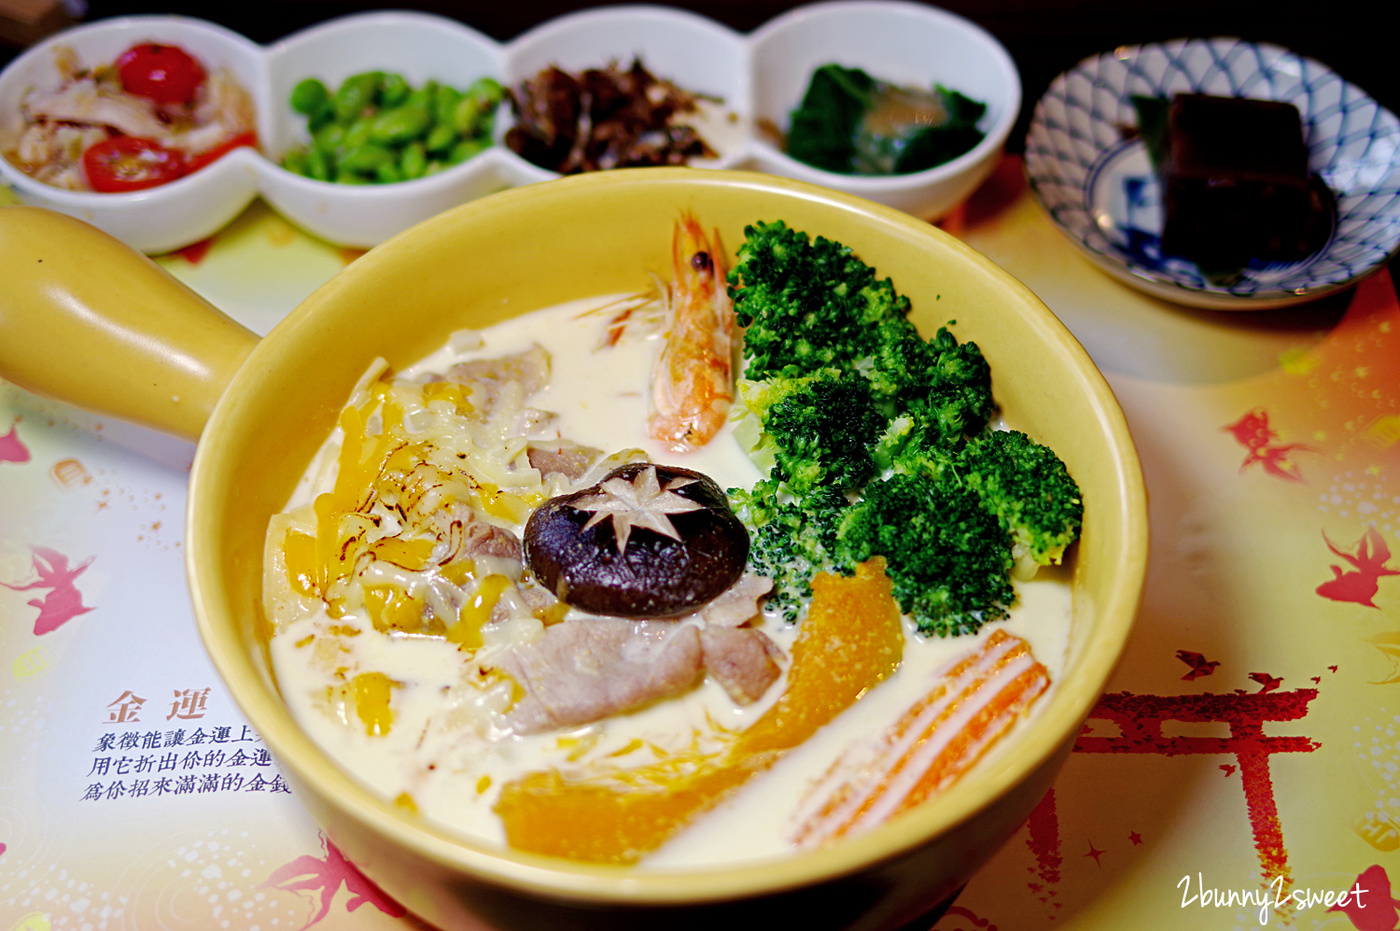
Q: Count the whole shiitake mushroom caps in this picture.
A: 1